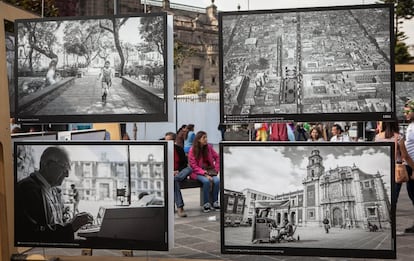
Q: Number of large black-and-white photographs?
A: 4